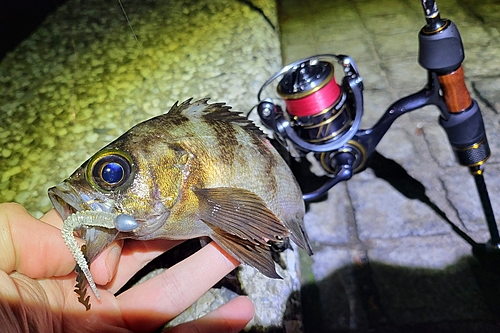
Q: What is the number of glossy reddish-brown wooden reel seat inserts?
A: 1